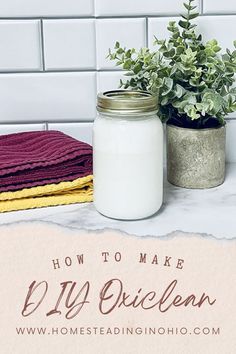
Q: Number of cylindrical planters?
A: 1